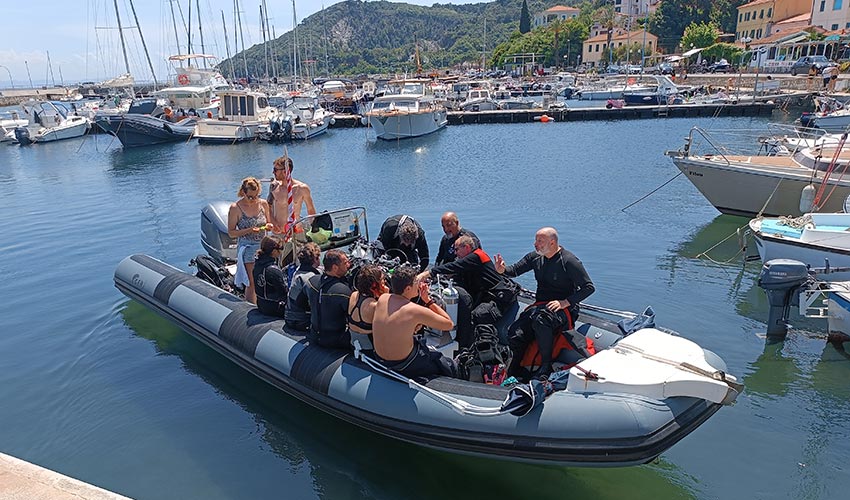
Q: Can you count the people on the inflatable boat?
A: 11